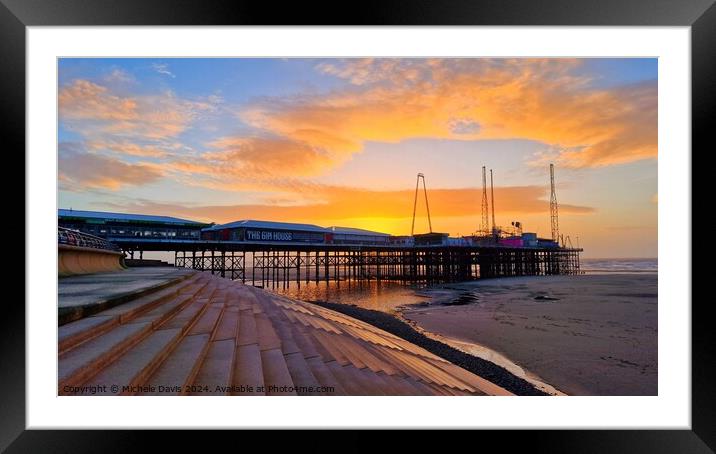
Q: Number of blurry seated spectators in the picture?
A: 0